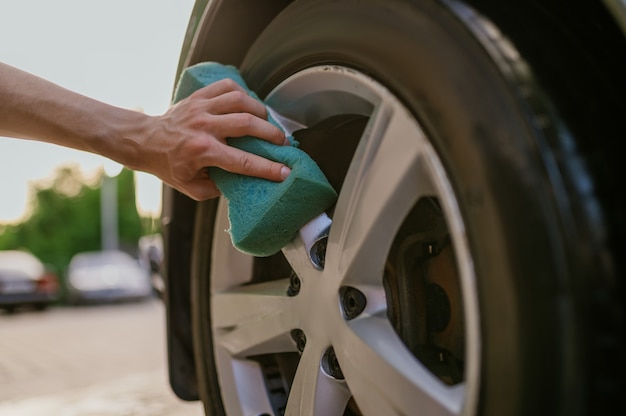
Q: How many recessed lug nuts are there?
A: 5